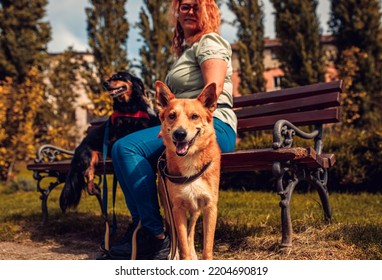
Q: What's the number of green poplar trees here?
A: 6